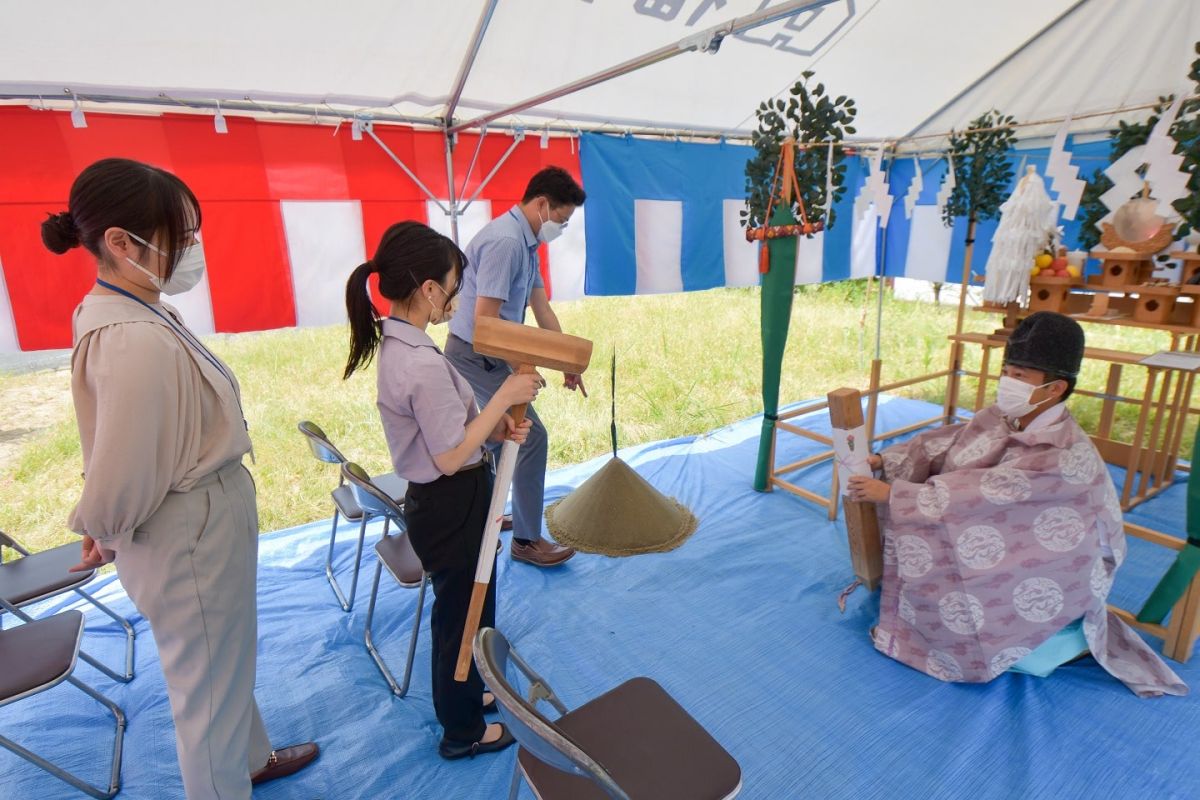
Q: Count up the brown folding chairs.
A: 5